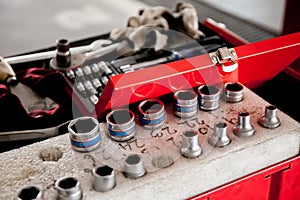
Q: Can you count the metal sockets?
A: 14